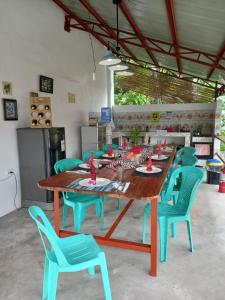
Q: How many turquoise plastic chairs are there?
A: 7